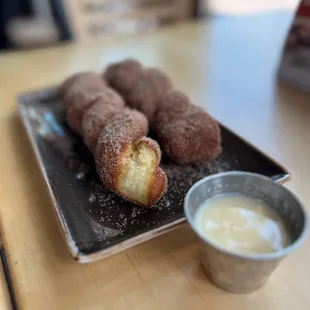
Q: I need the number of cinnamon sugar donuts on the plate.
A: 2